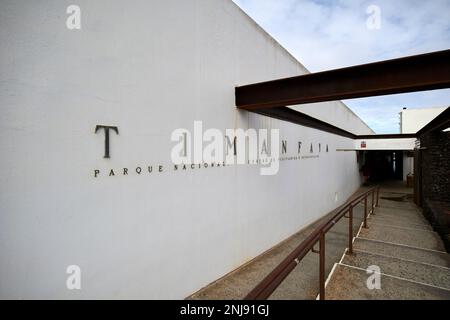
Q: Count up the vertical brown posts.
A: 5